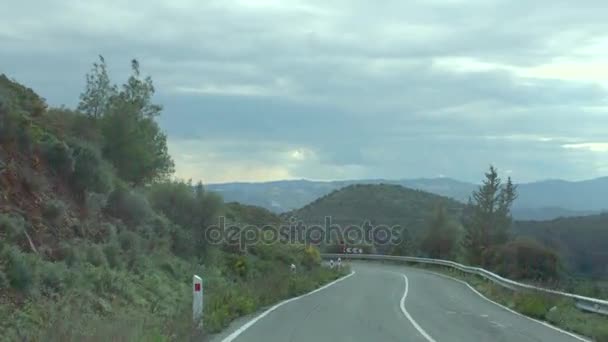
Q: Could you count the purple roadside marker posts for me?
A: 0